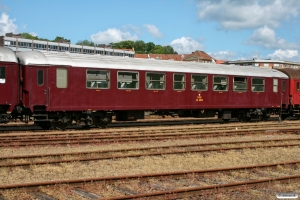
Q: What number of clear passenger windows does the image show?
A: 8